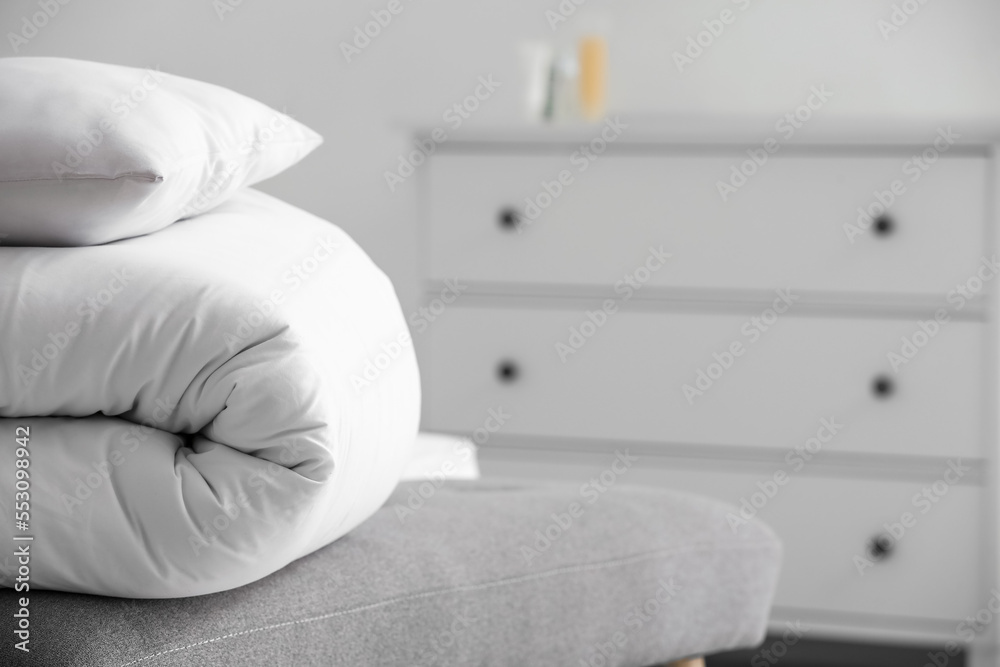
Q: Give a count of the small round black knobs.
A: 5